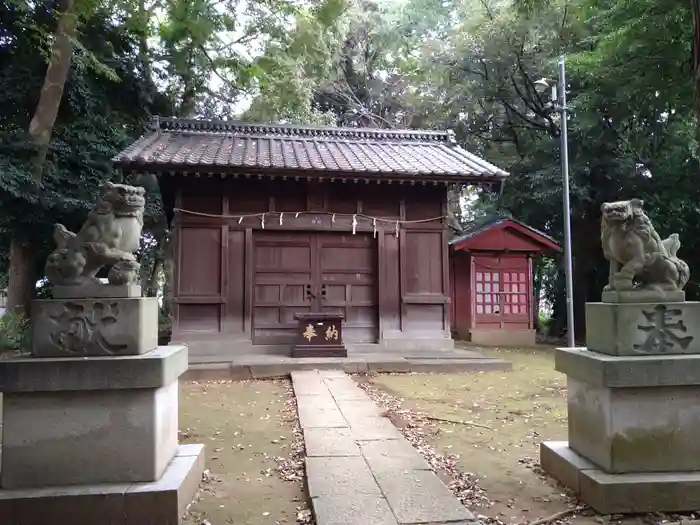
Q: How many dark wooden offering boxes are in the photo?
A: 1